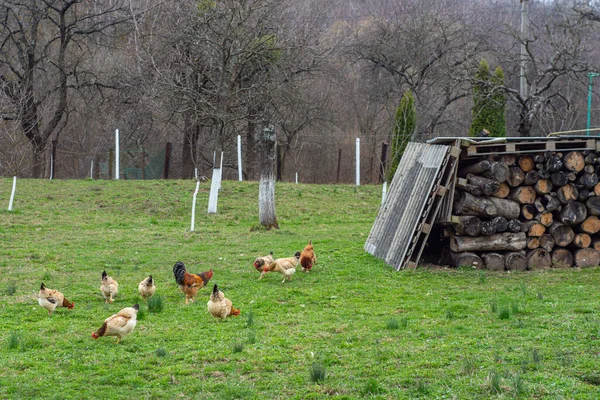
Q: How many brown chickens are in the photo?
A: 2